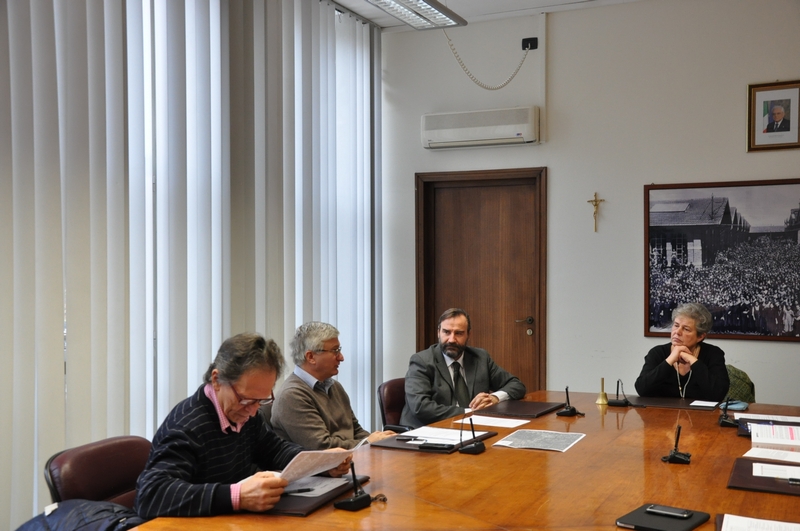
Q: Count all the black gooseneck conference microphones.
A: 6